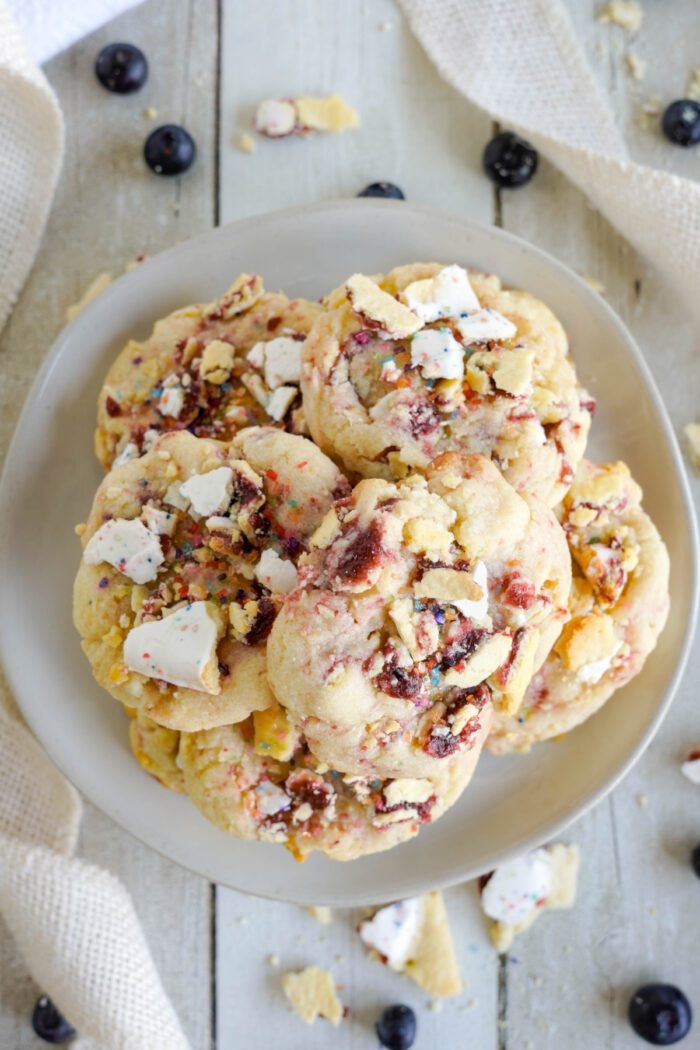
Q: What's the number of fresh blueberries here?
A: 9